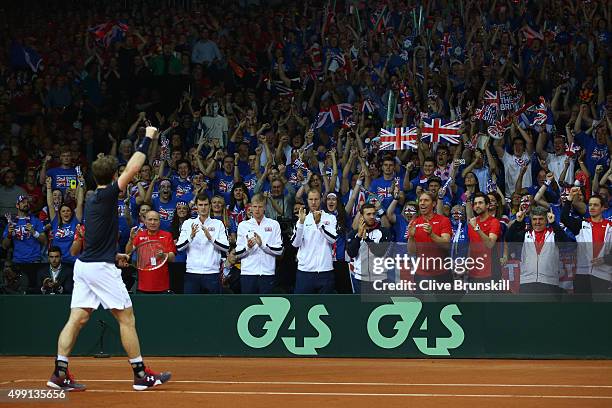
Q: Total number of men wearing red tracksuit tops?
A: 3